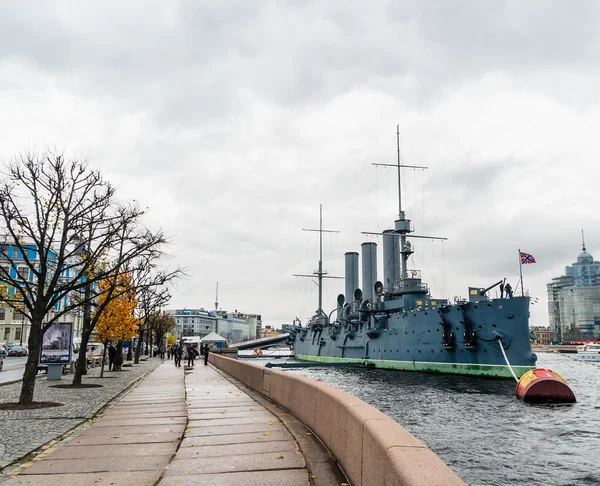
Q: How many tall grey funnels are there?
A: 3